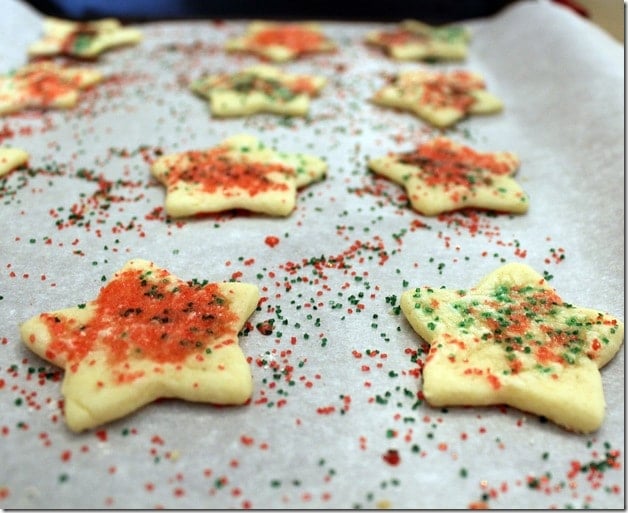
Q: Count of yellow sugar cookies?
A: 11